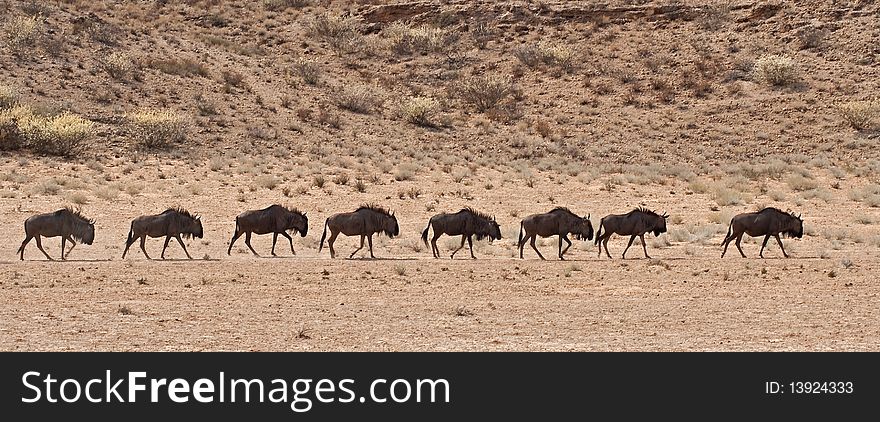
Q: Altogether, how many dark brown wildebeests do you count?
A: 8